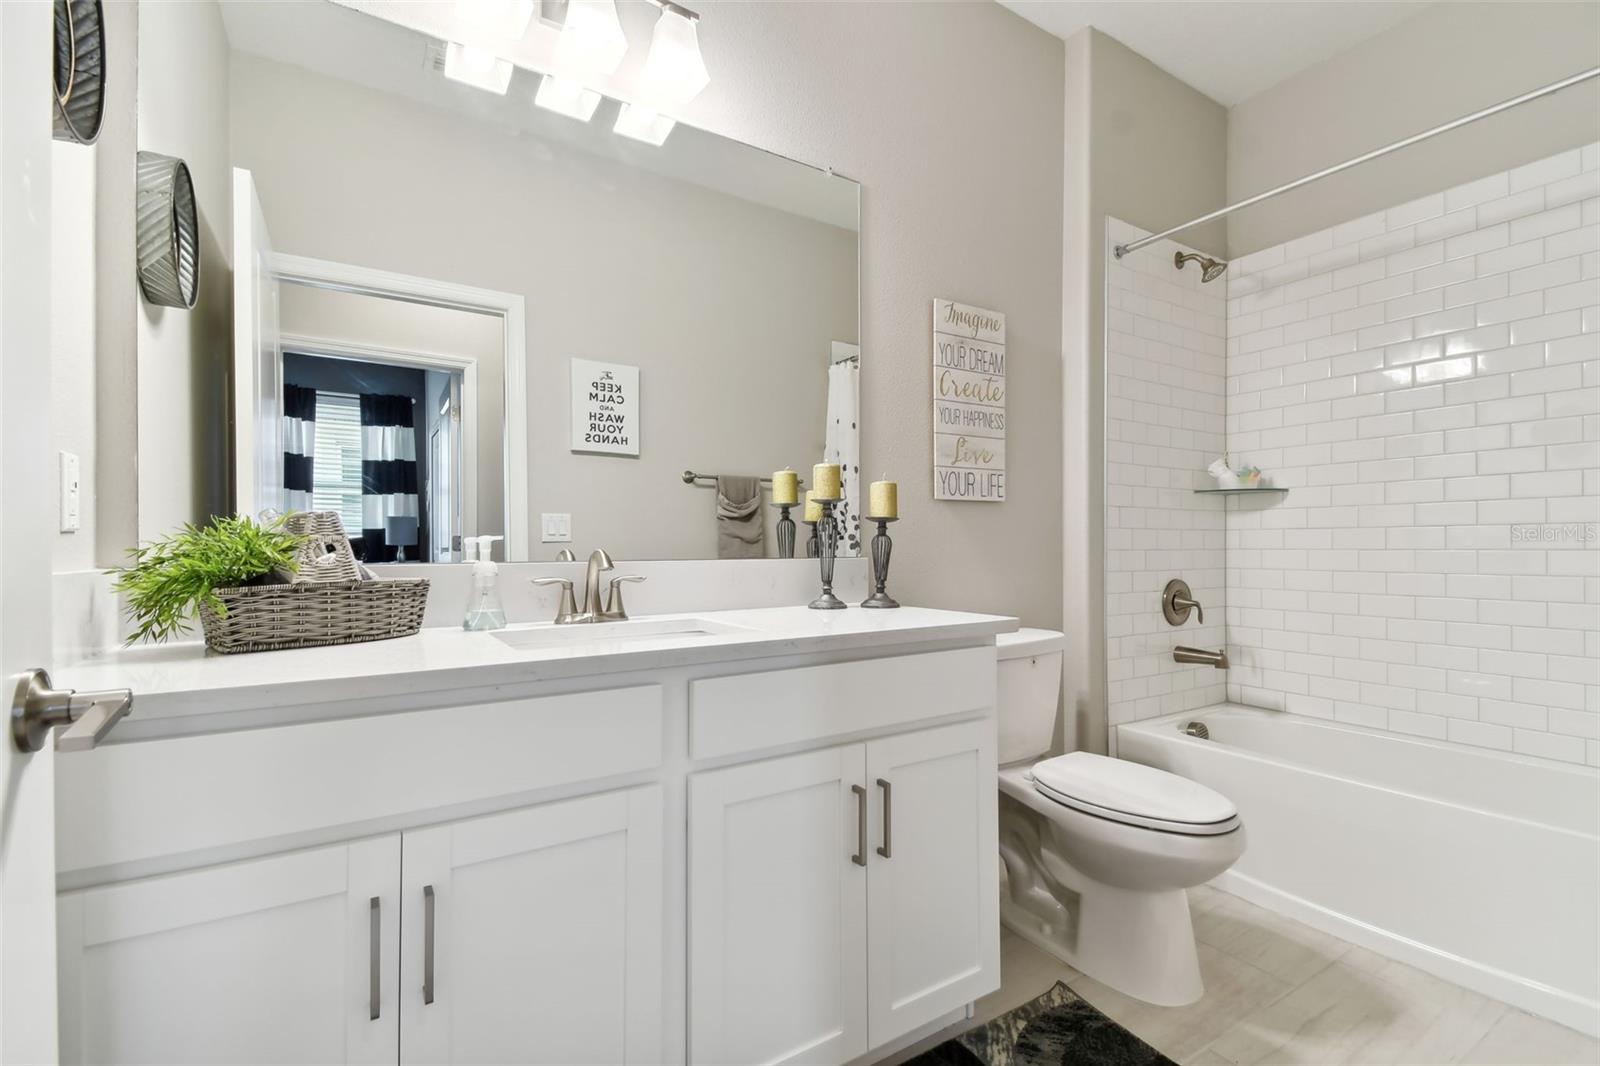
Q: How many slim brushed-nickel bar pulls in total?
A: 4